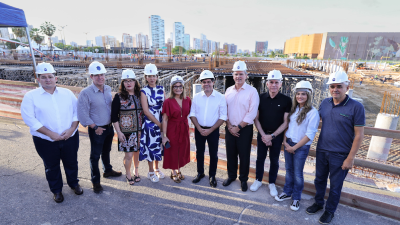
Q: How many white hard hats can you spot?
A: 10